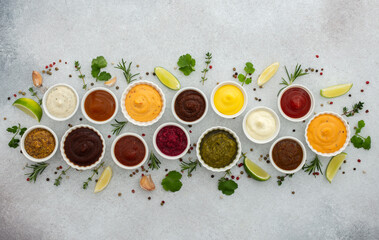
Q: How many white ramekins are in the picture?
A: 14